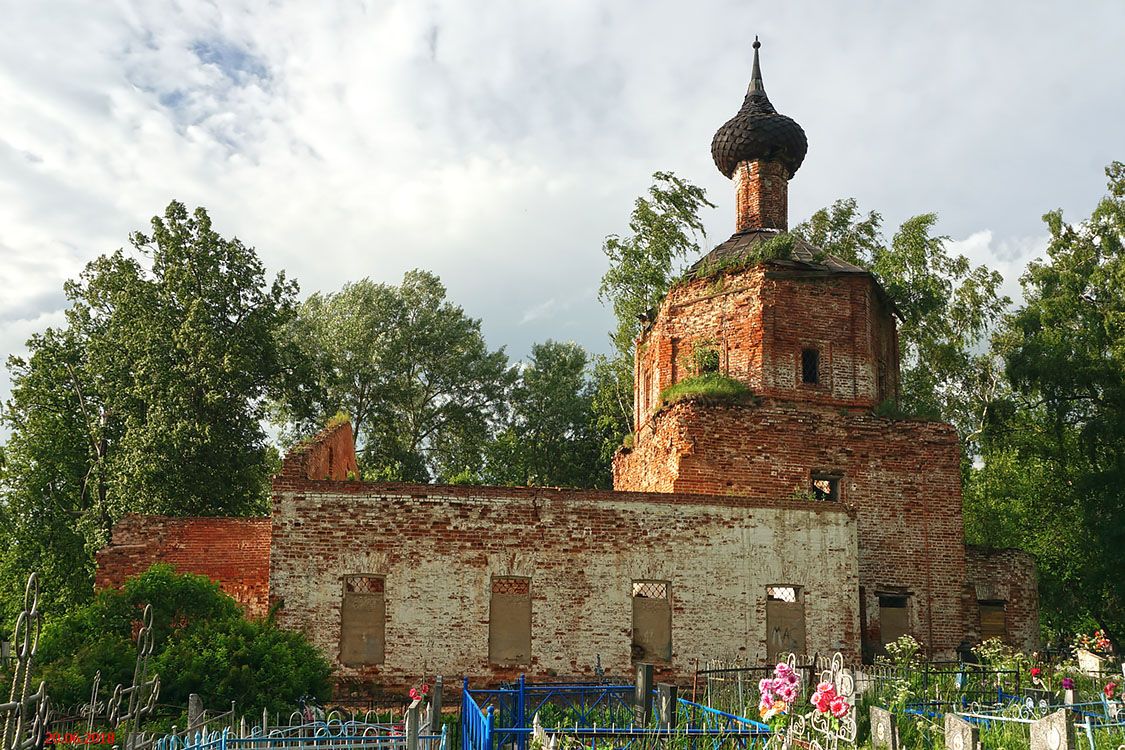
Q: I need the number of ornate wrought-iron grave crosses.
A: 5